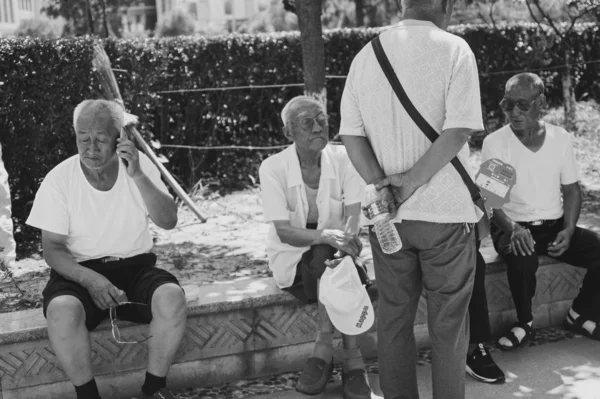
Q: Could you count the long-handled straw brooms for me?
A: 1